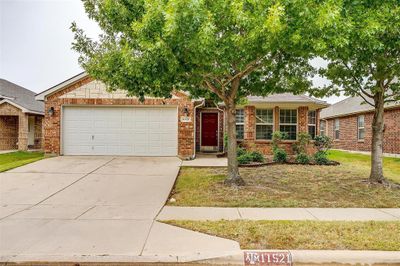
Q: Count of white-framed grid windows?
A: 4